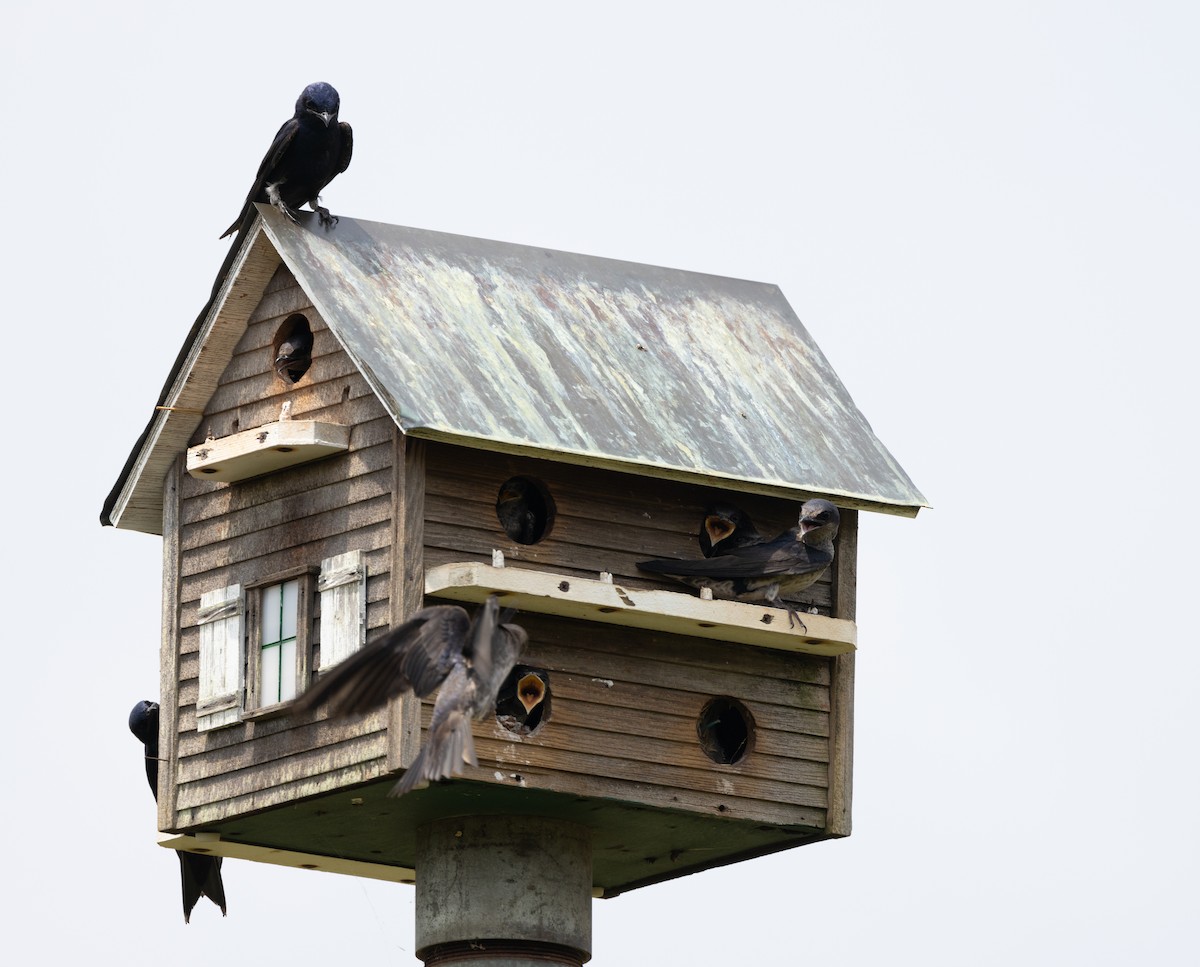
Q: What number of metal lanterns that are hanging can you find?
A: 0